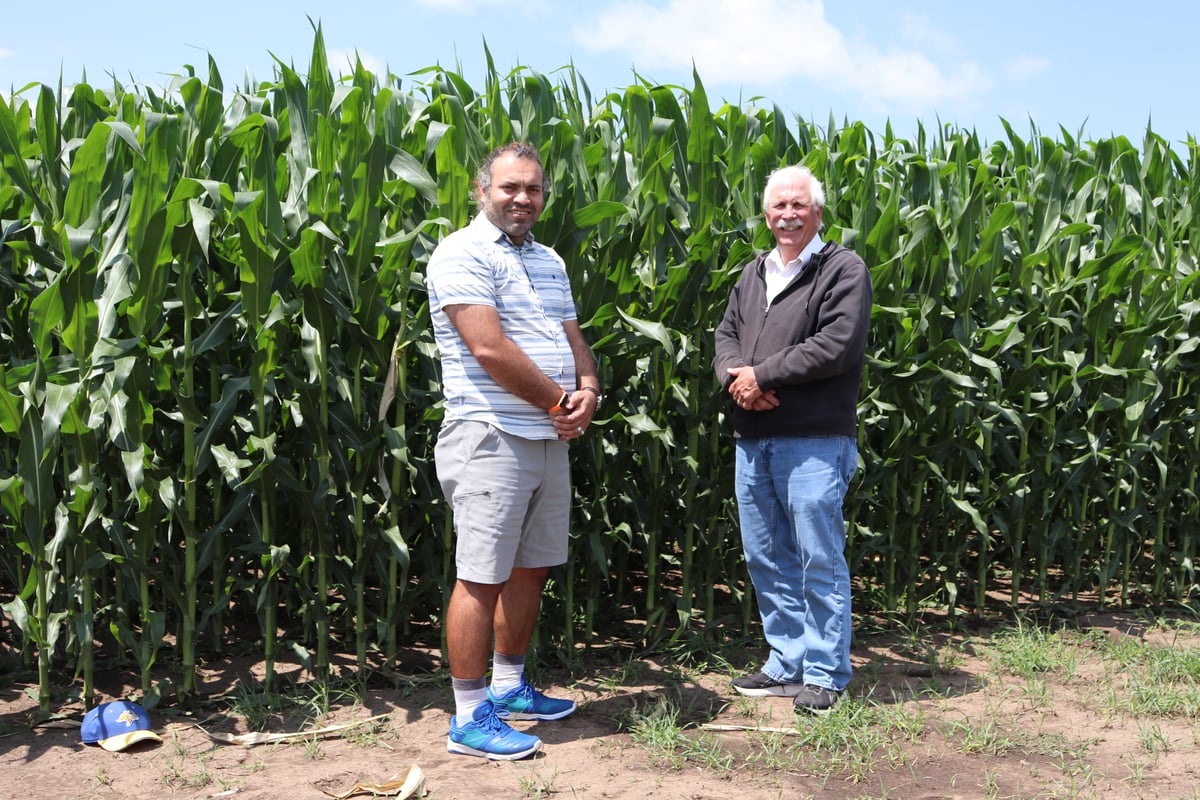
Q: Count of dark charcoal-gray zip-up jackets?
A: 1